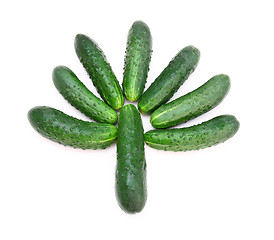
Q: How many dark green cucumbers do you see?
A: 8